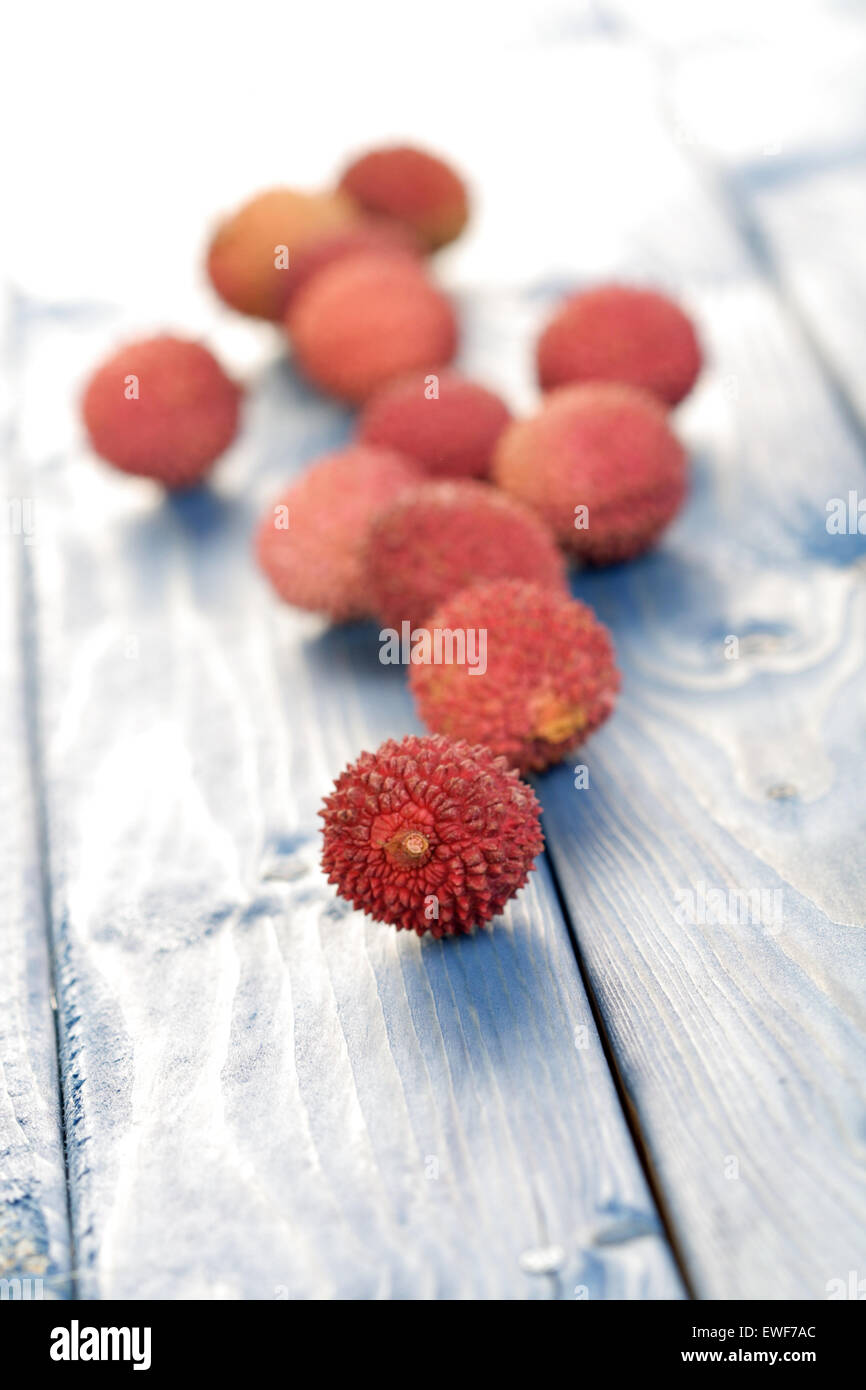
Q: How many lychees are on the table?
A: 12